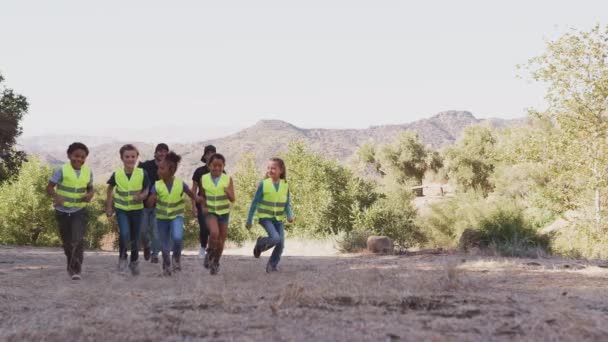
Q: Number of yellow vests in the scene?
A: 5